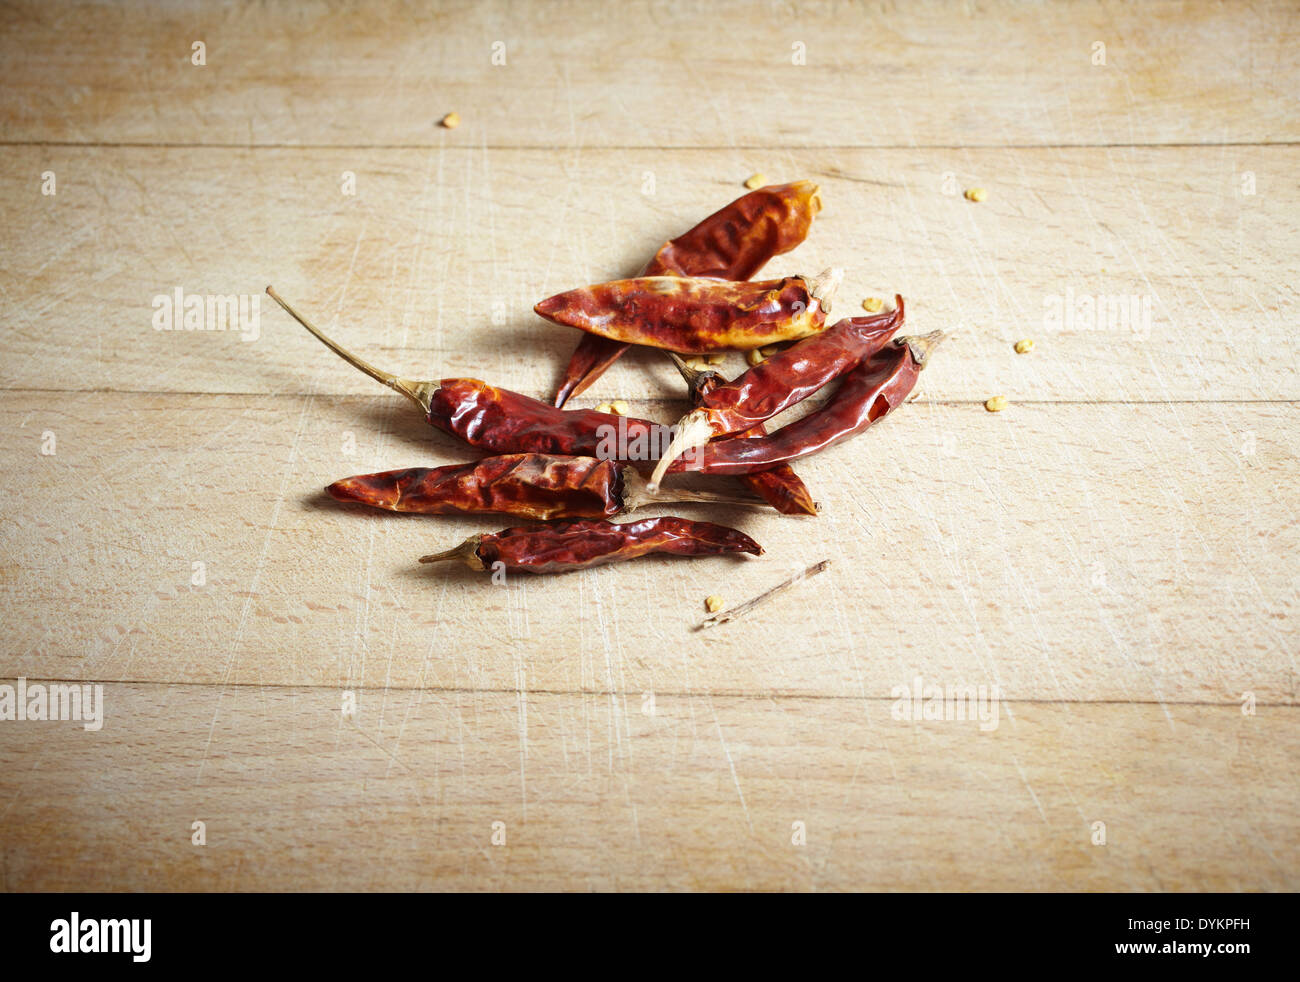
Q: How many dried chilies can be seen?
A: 8